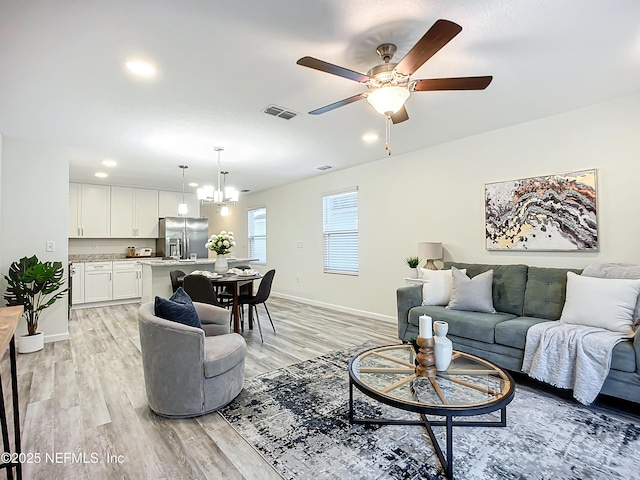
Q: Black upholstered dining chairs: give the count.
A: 4